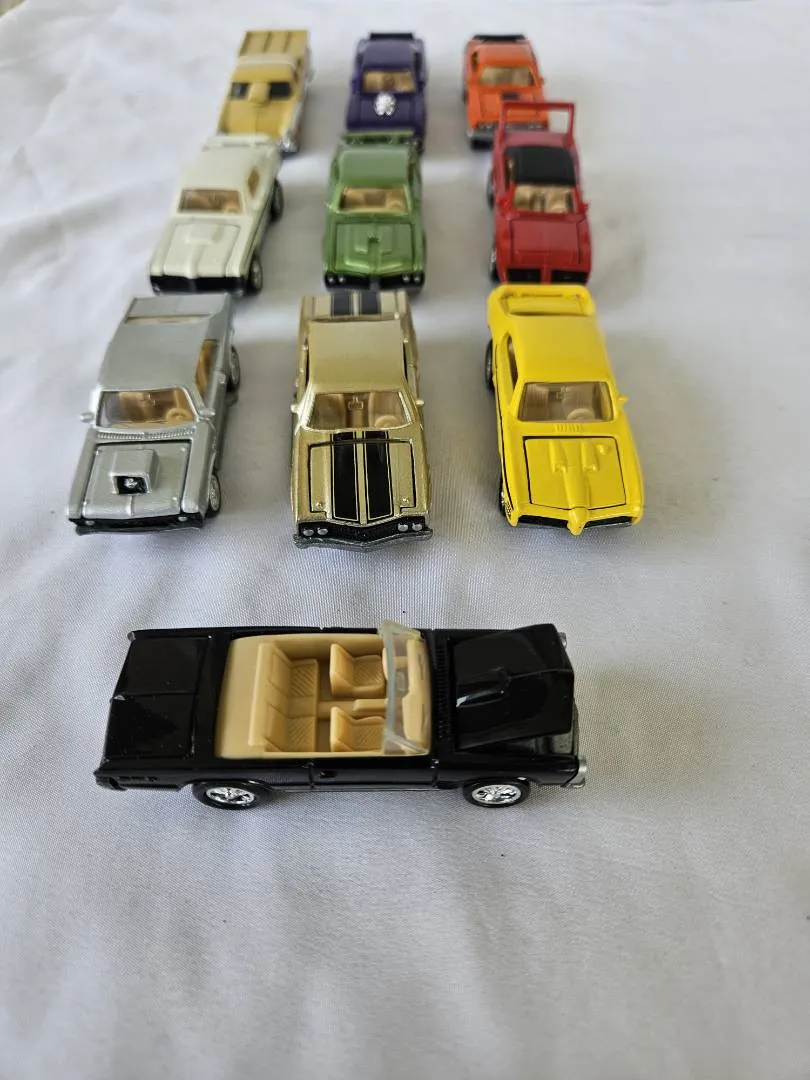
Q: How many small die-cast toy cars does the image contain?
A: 10